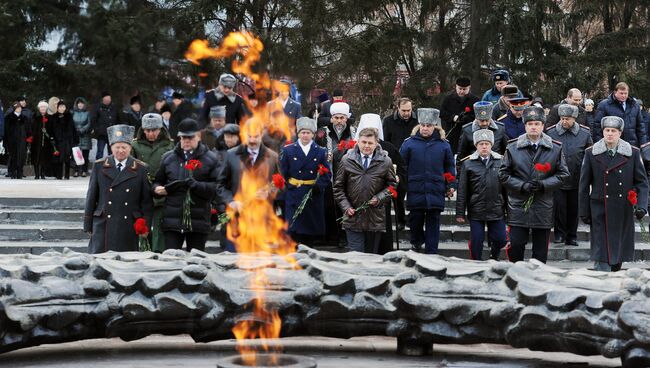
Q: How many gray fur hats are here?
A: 11